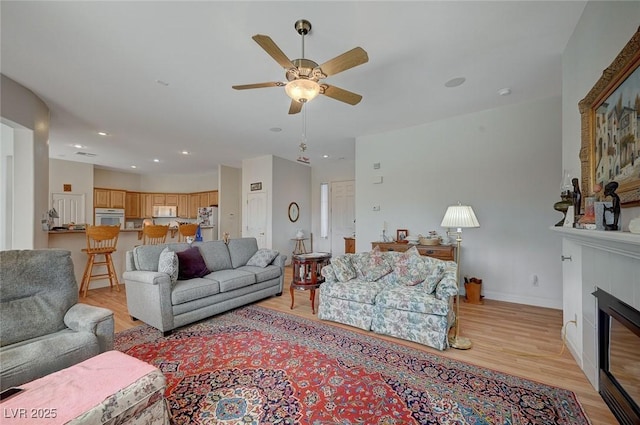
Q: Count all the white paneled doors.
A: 3